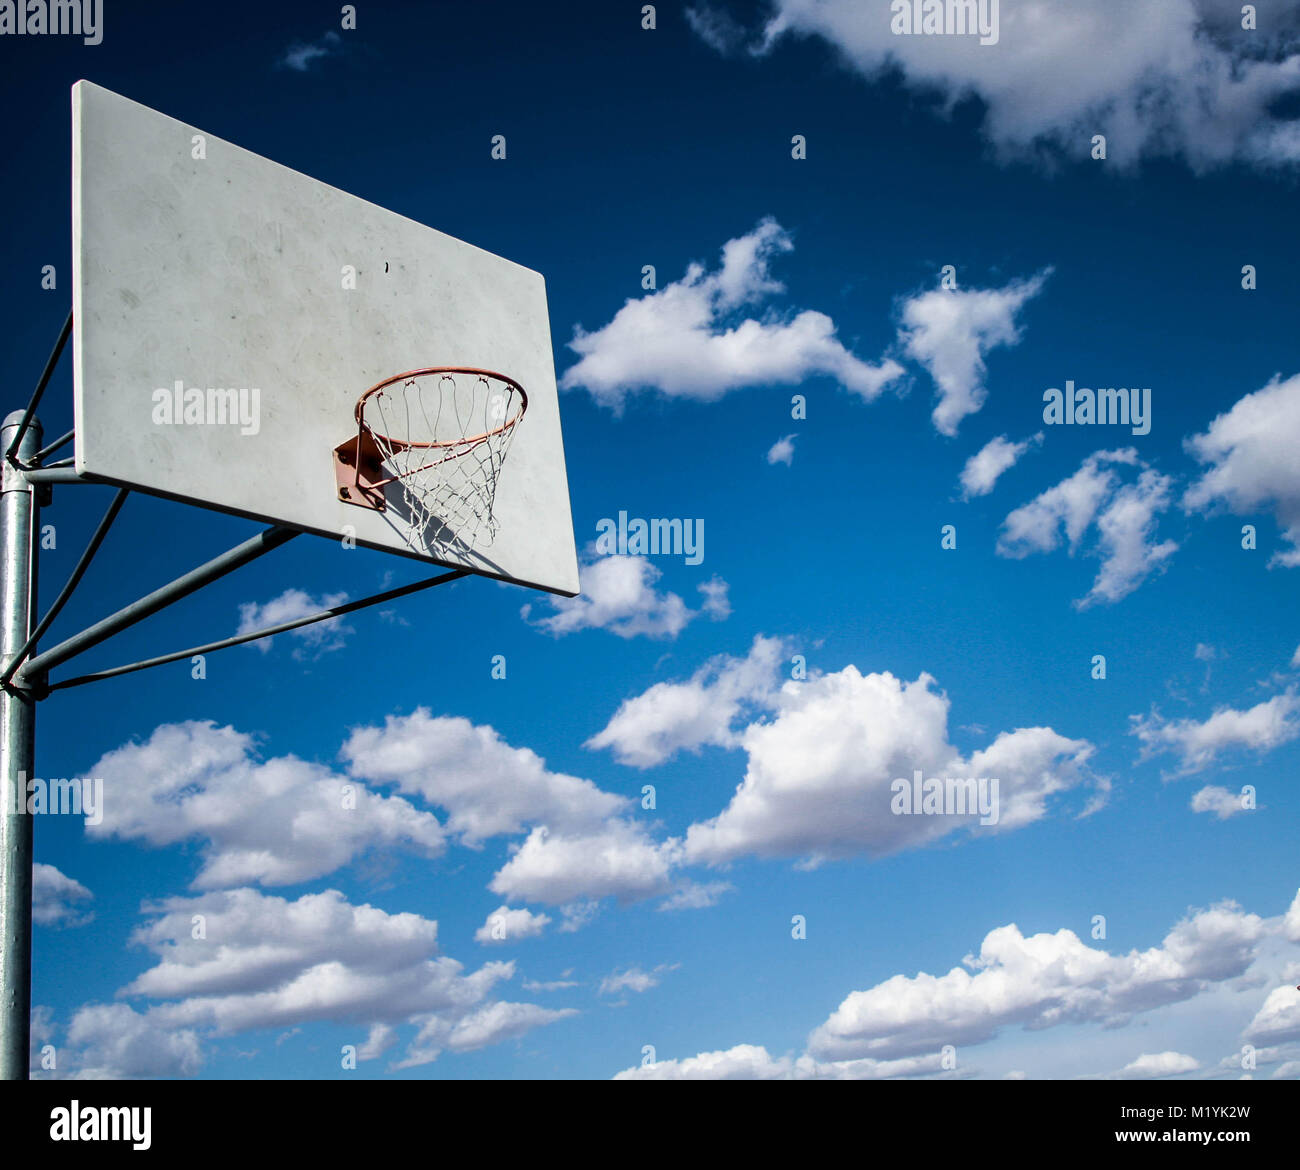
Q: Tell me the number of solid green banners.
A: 0